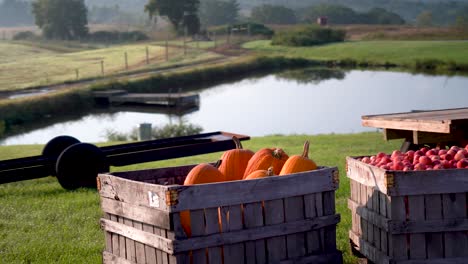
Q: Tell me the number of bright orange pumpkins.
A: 5